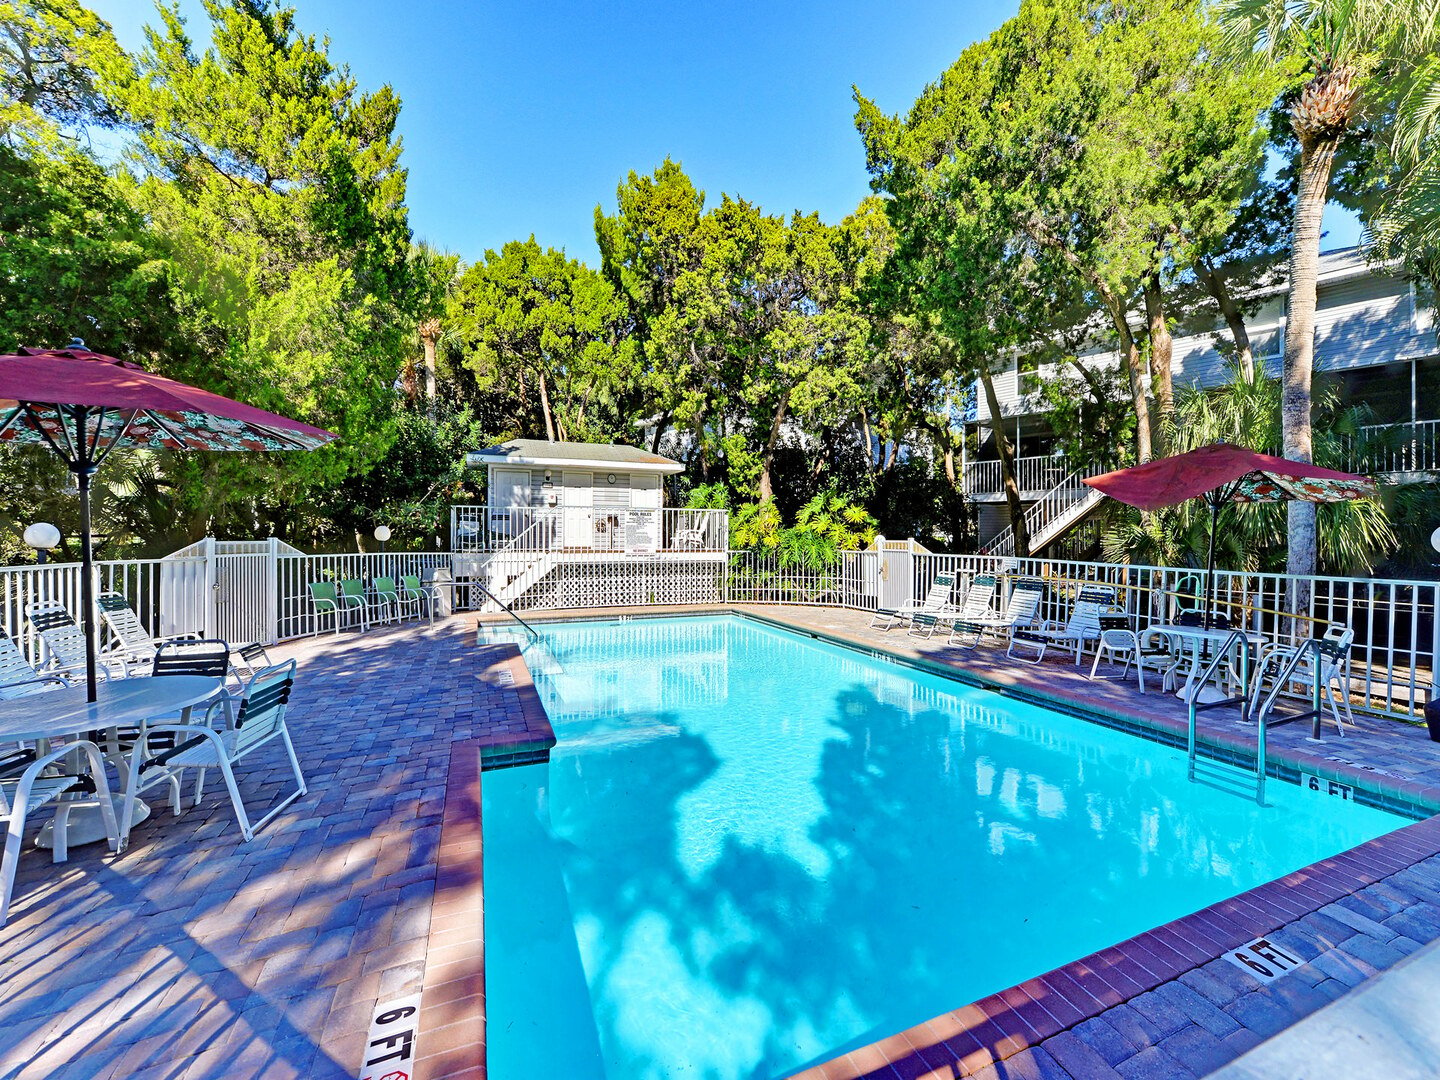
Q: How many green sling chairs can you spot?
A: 4